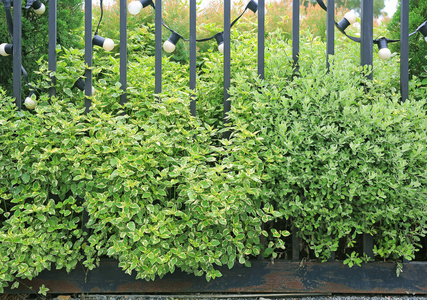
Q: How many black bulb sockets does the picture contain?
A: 12